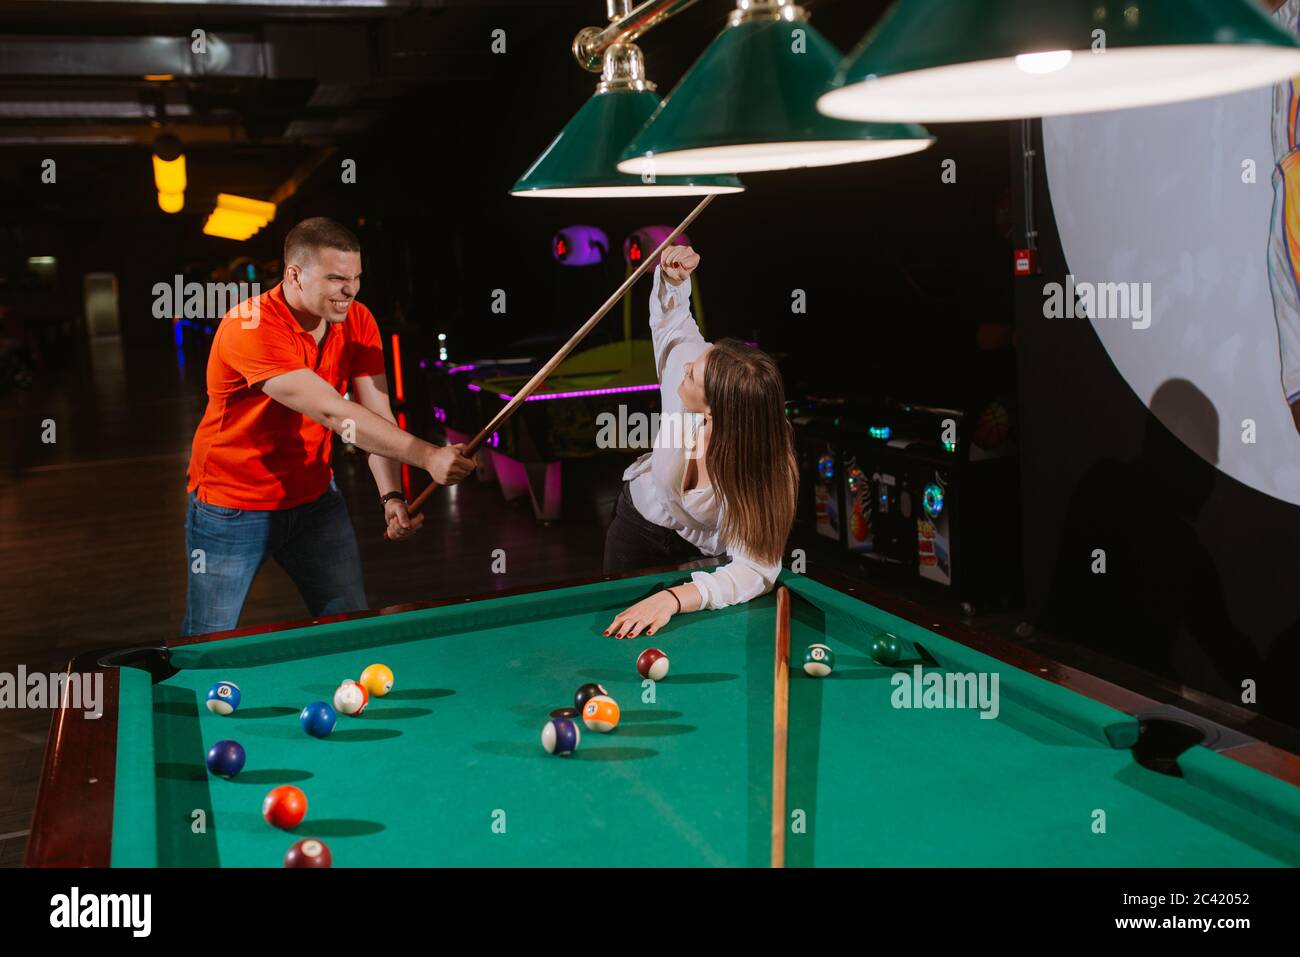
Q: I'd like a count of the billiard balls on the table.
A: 13